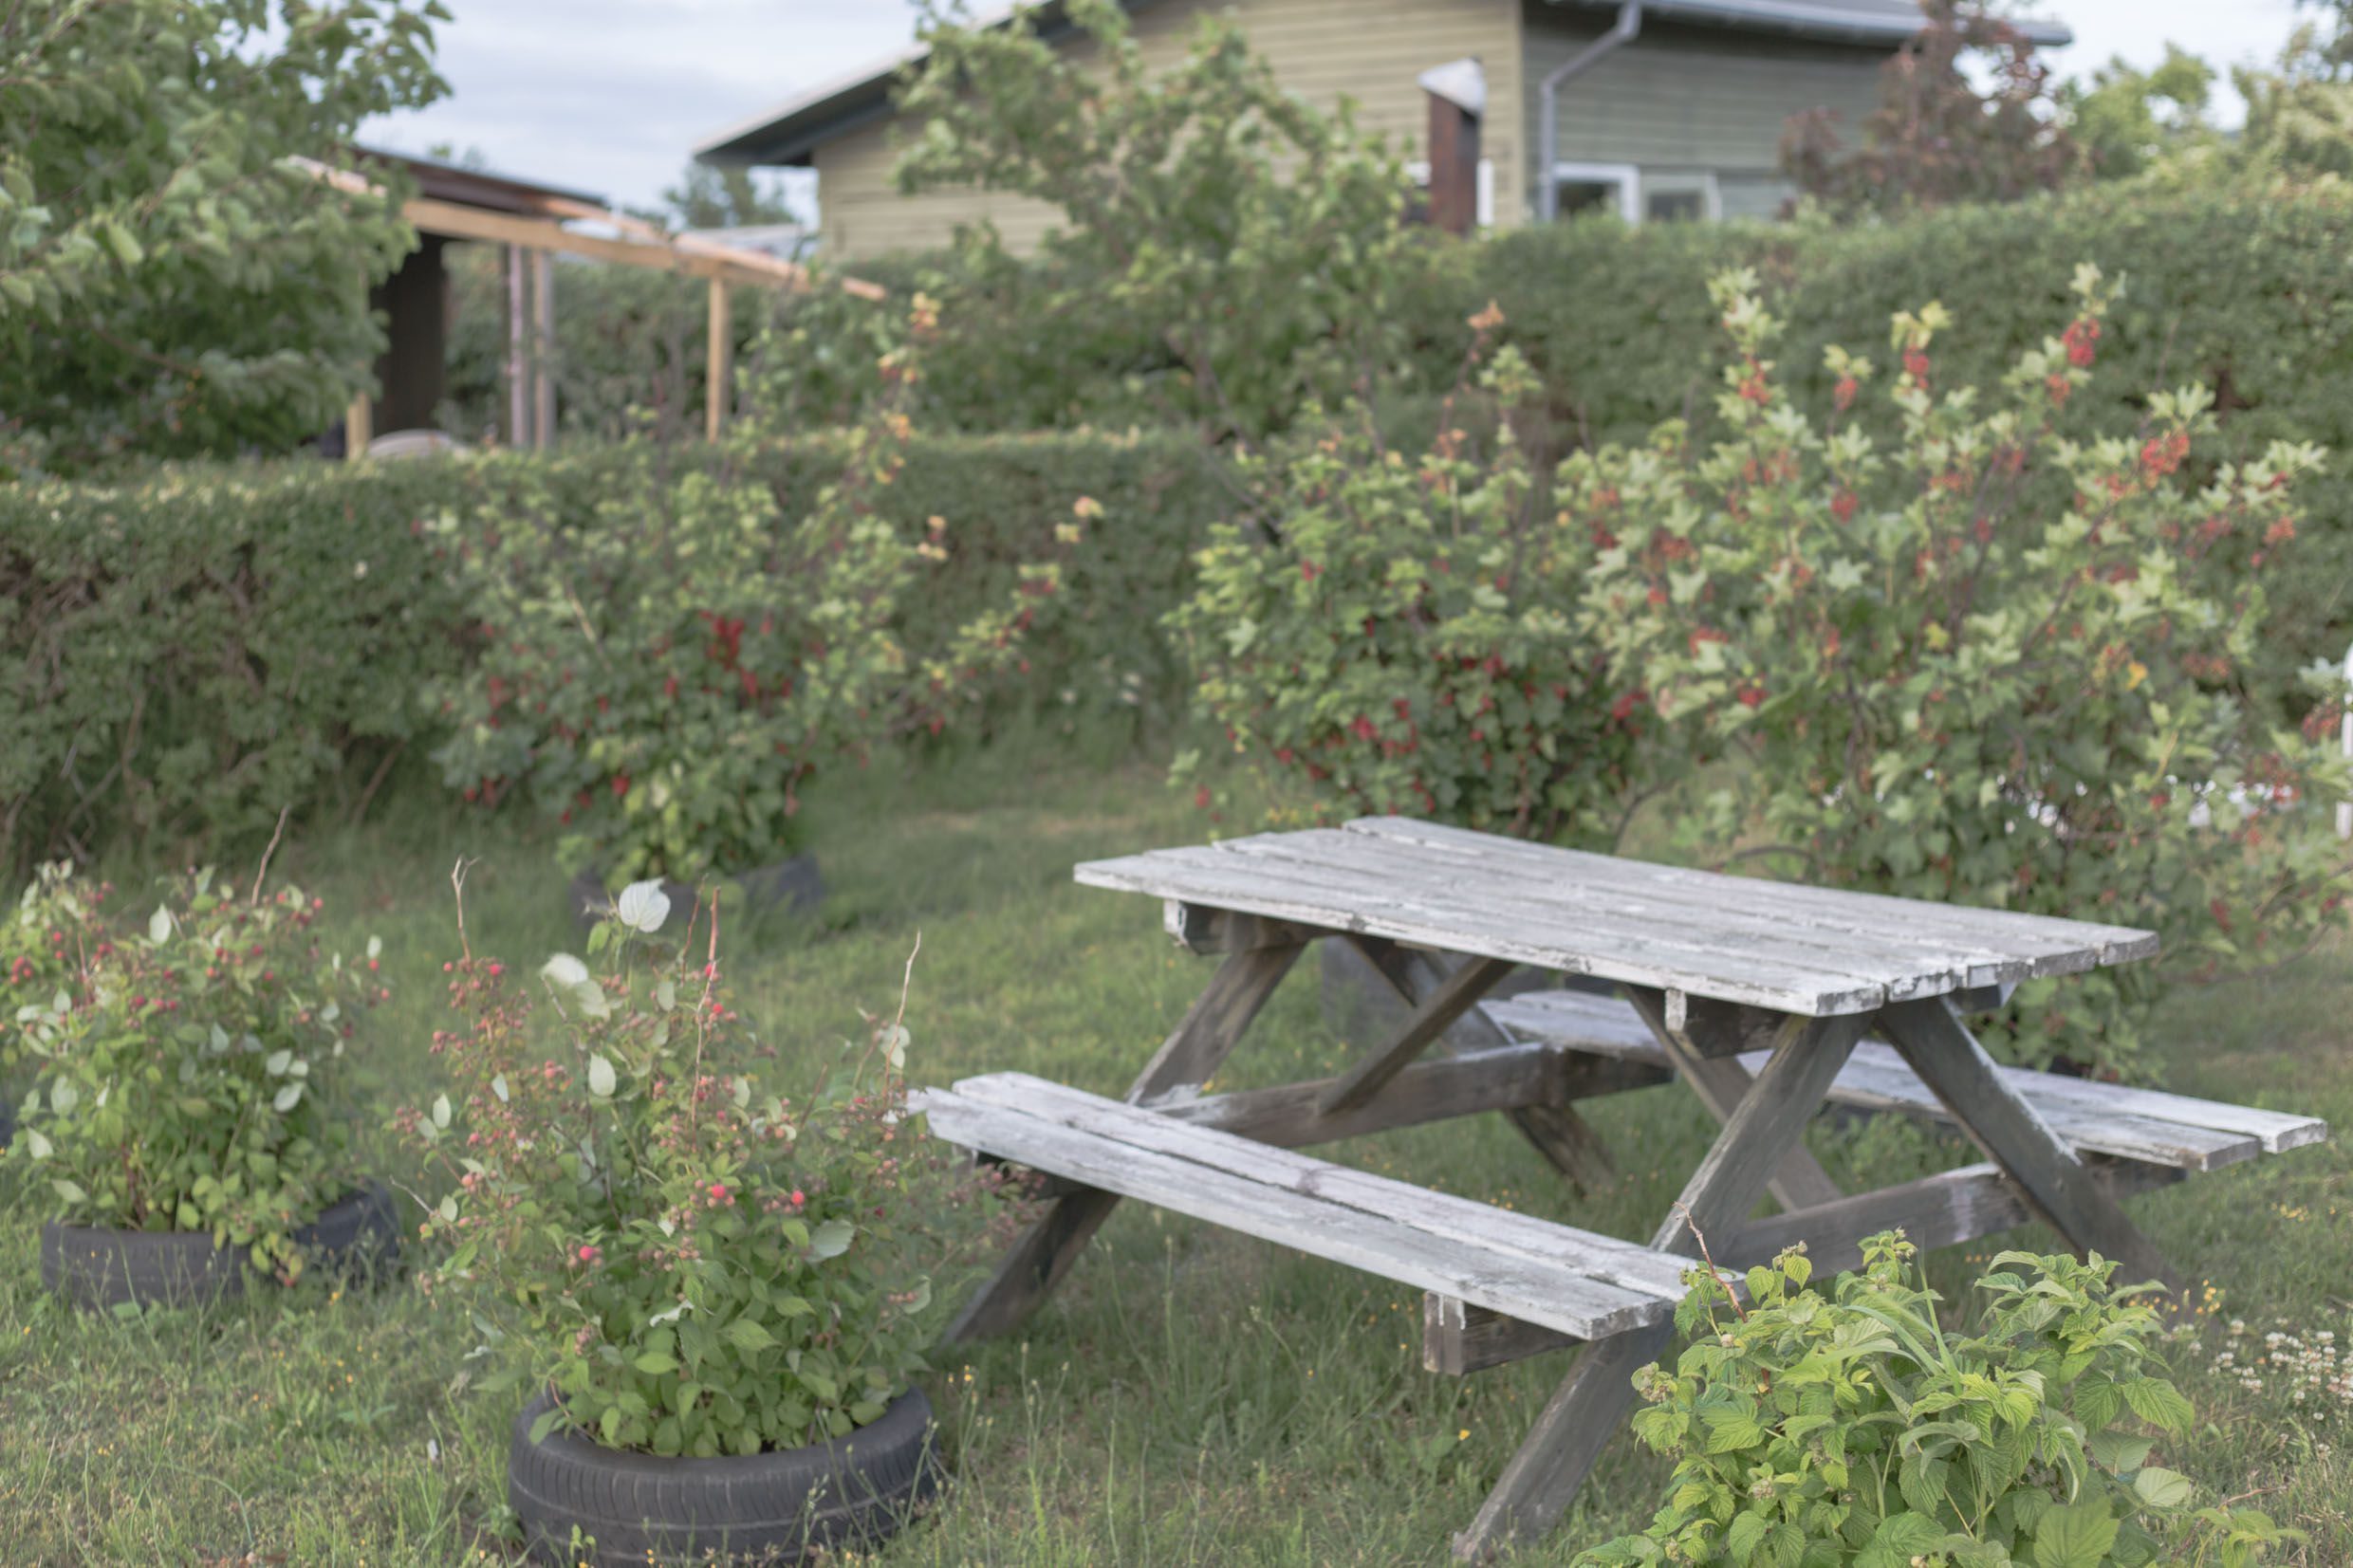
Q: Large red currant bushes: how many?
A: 3